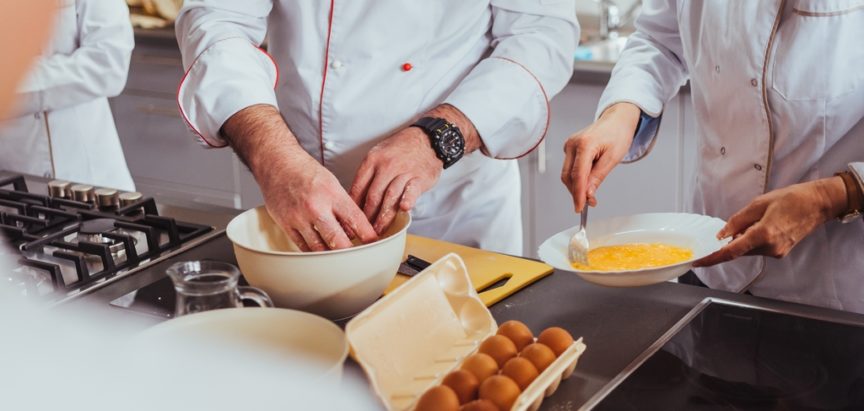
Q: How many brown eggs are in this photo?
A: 10